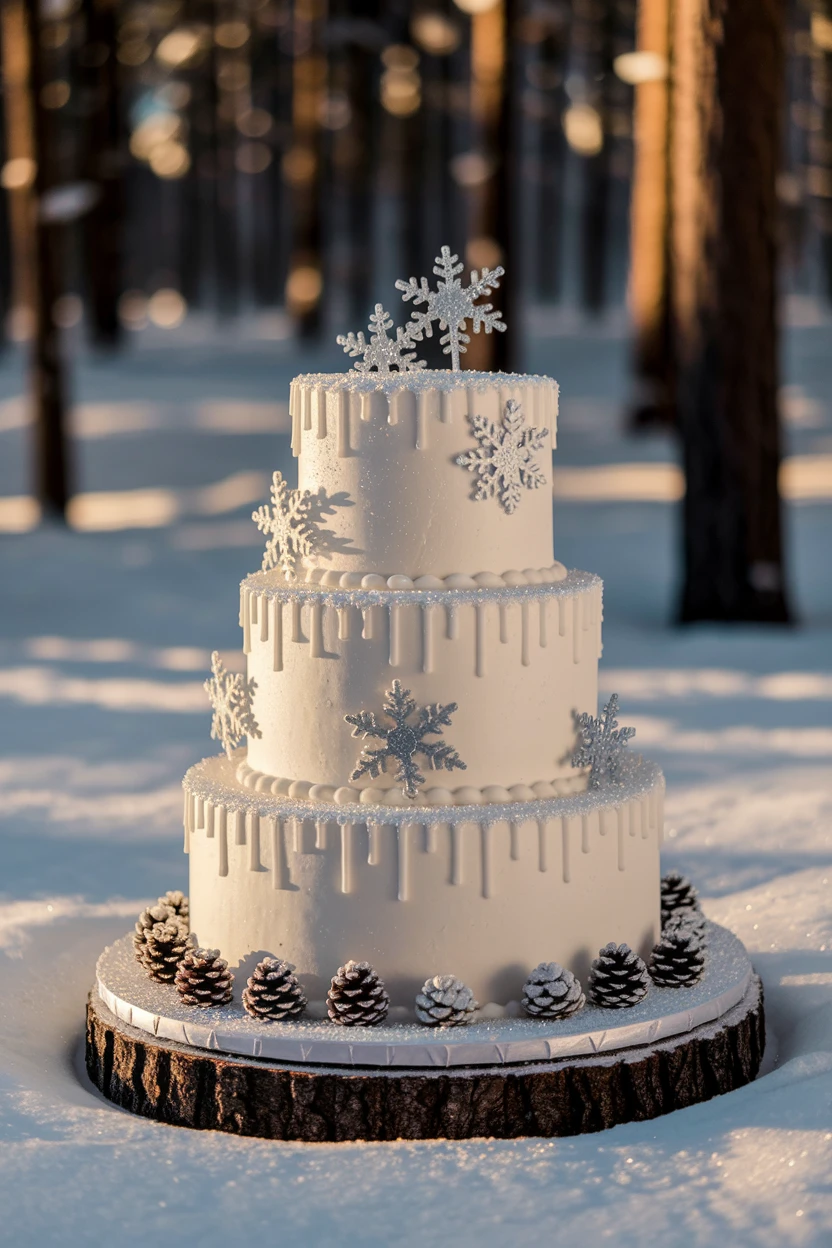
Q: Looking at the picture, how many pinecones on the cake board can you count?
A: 12